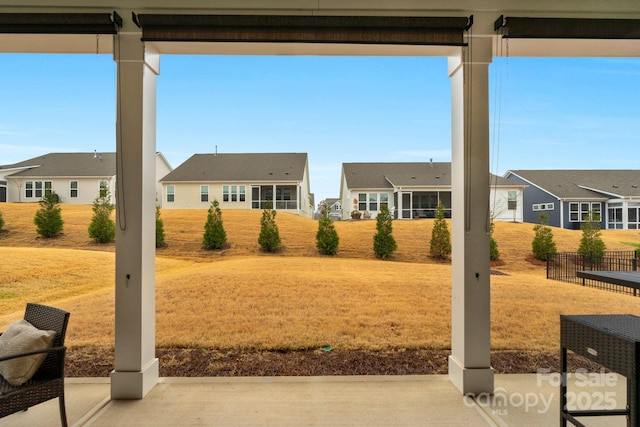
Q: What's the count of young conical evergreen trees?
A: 11